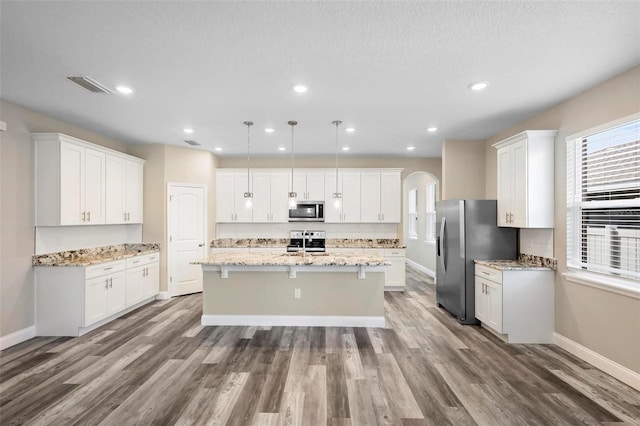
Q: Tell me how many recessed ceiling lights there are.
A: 11